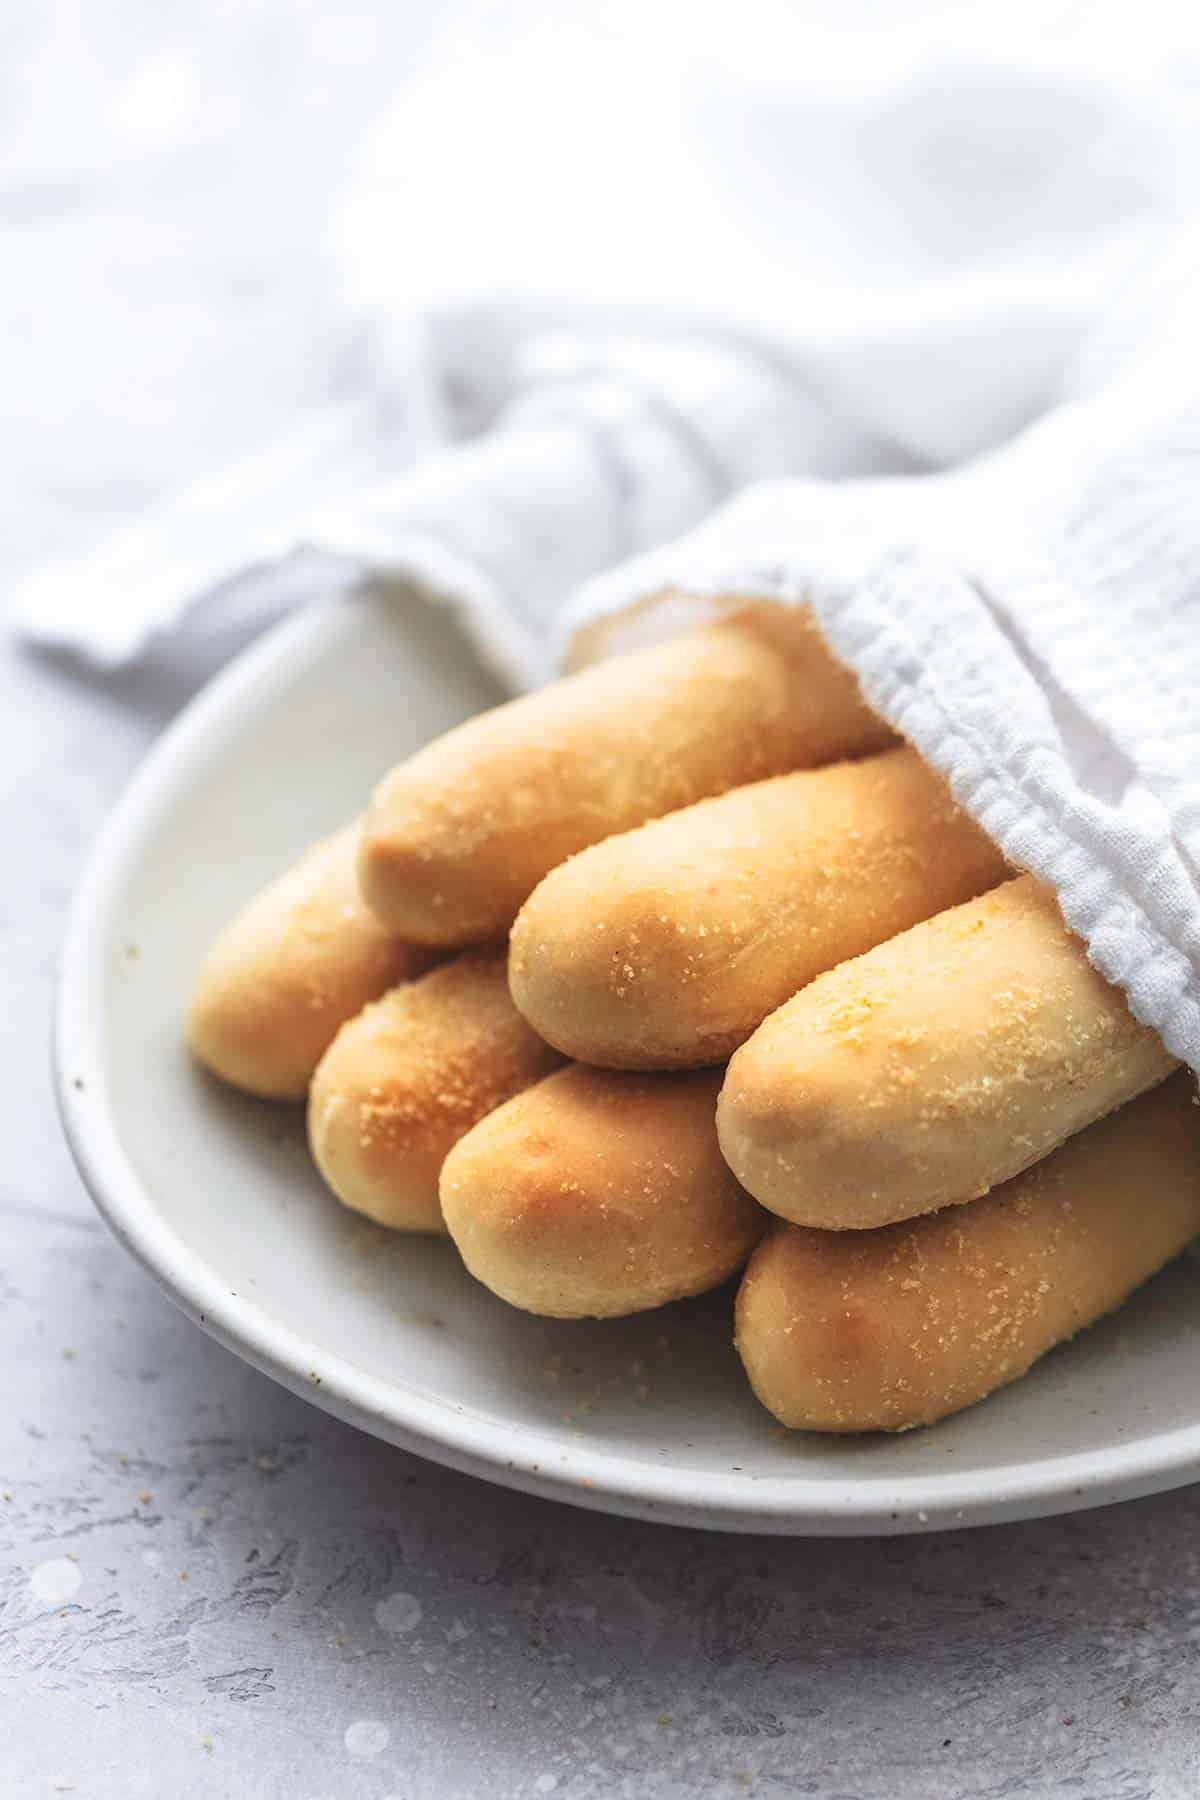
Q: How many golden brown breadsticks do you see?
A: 7